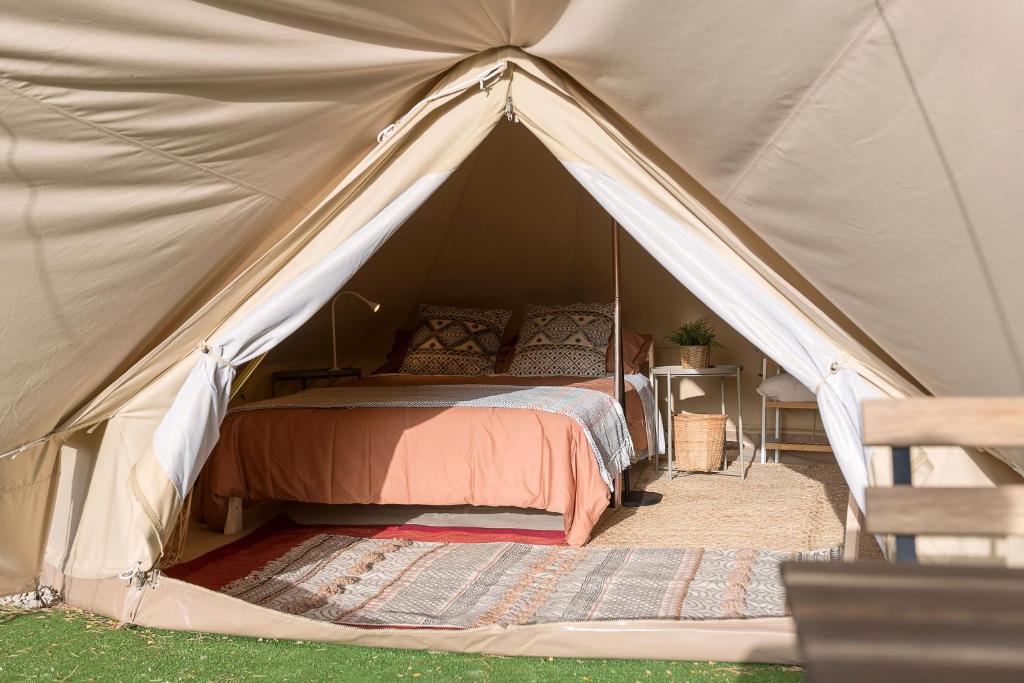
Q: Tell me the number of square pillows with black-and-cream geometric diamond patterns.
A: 2